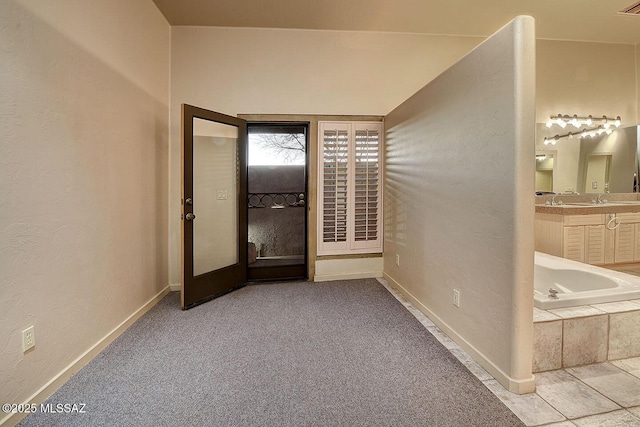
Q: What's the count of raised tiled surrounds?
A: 1